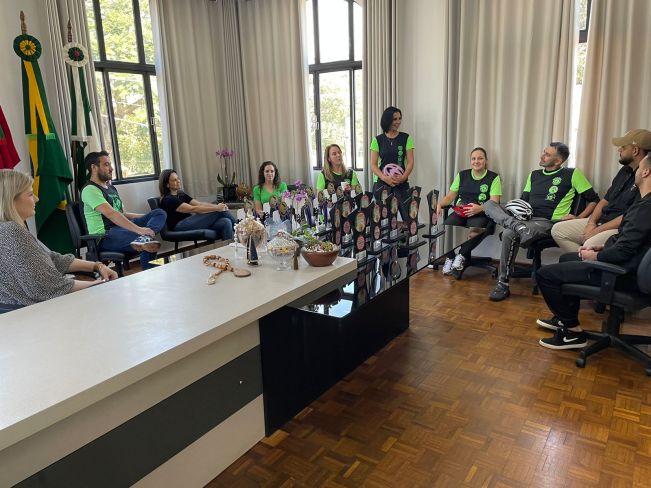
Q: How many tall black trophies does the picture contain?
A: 10